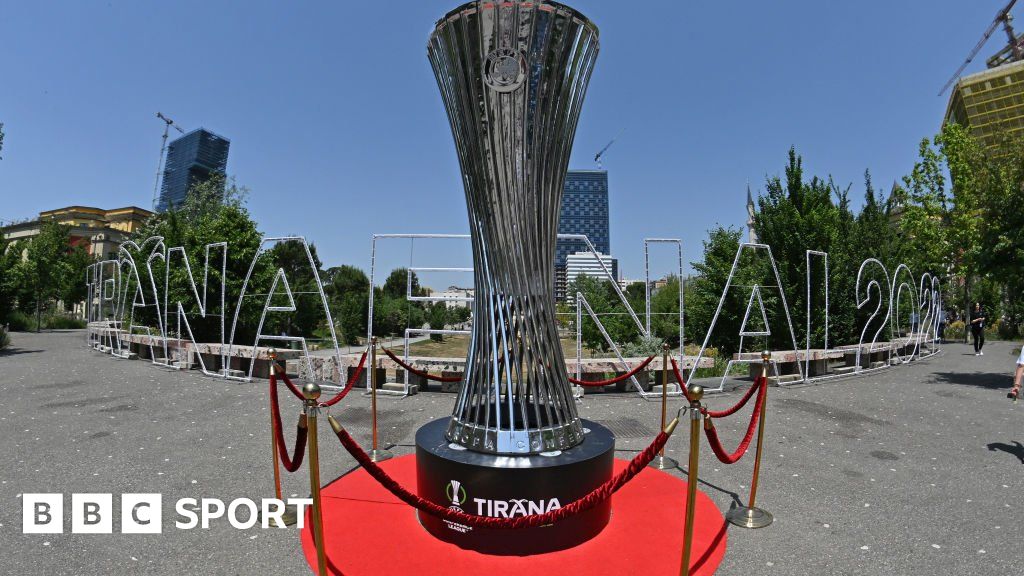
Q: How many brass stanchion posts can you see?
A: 6